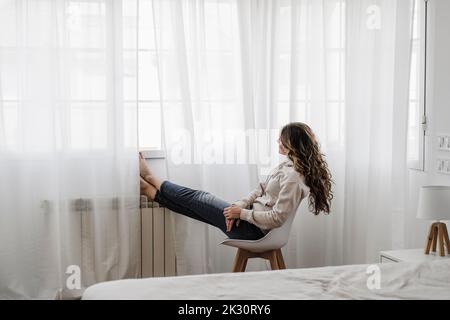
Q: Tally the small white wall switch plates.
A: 2